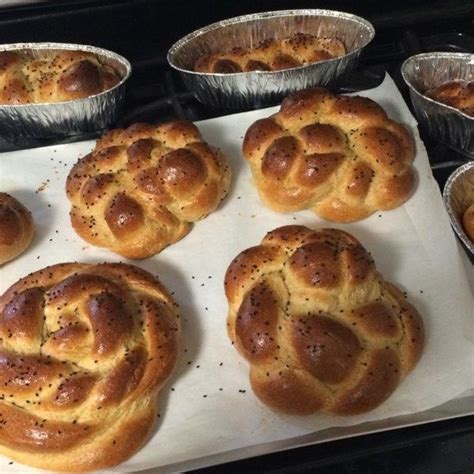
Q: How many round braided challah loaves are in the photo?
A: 4